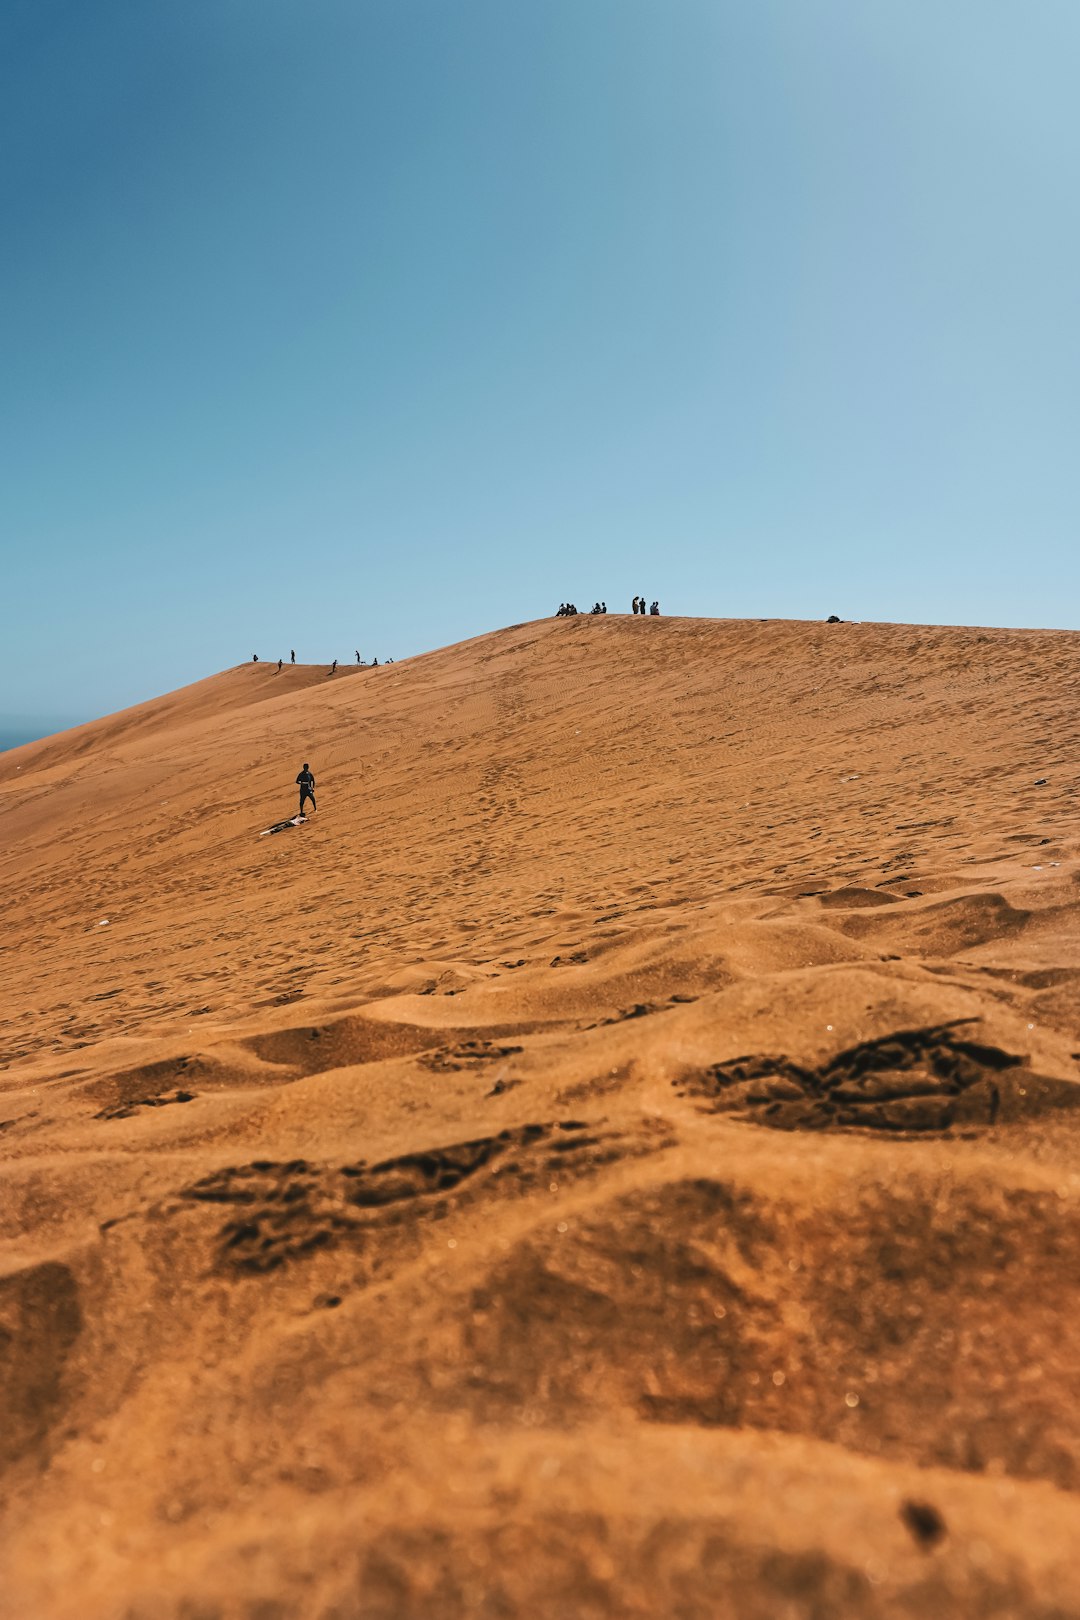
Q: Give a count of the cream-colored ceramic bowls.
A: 0